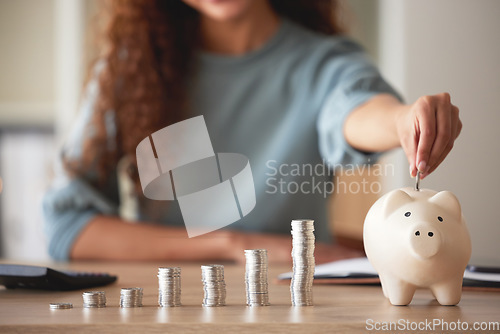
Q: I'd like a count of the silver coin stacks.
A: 7